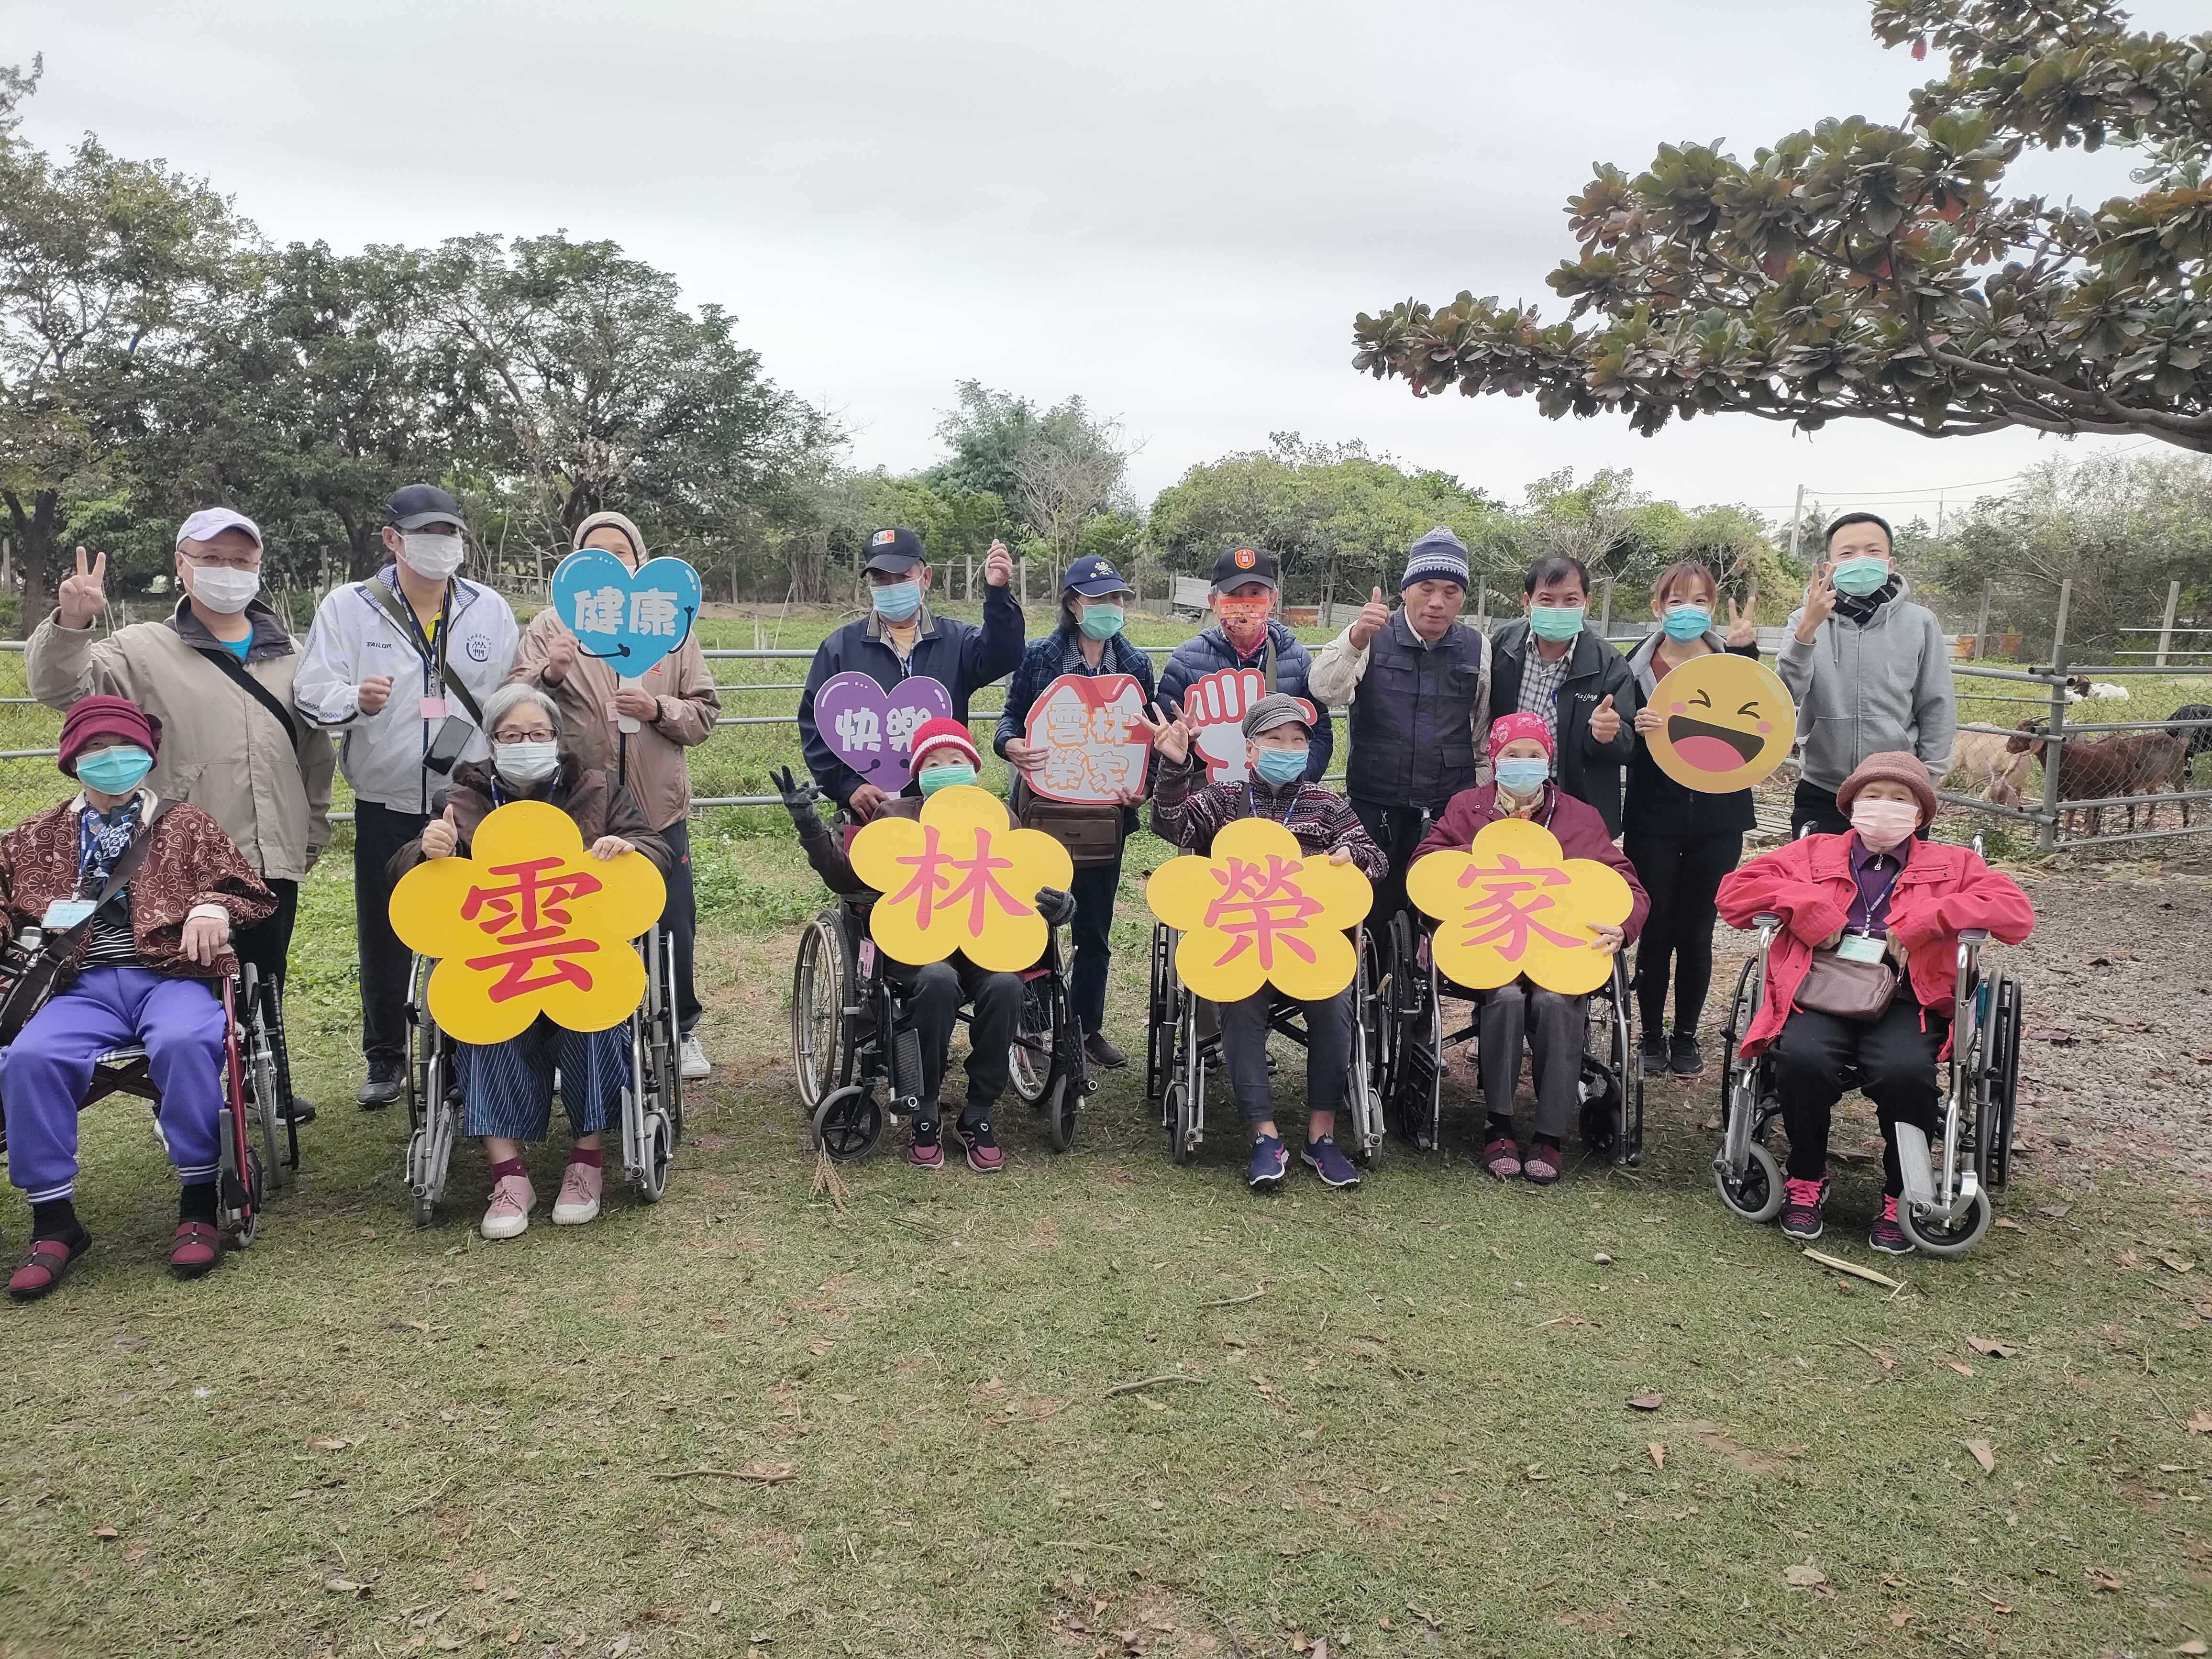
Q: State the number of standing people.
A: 10